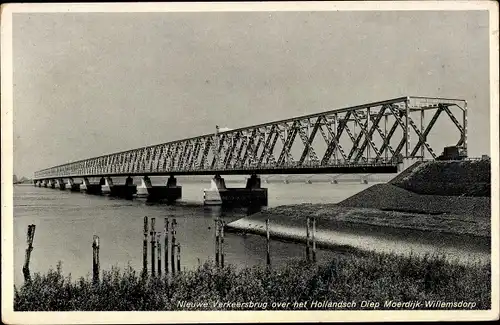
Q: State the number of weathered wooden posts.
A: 13